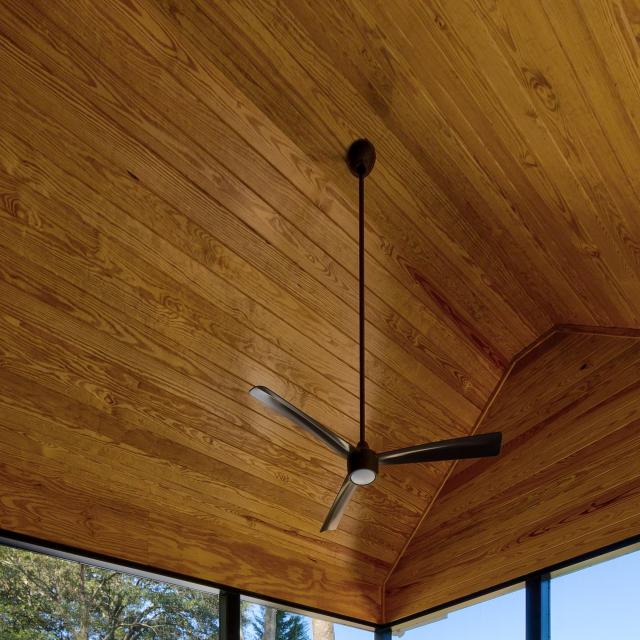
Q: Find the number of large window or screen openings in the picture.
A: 4